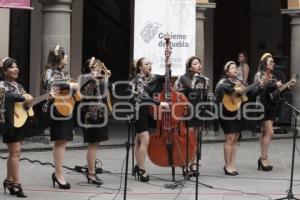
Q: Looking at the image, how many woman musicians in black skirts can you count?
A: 7